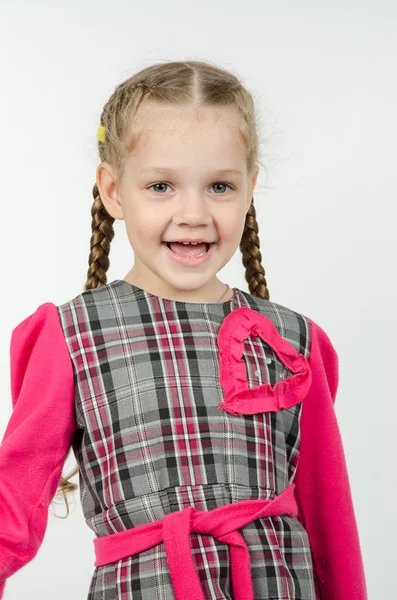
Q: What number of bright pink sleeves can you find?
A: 2